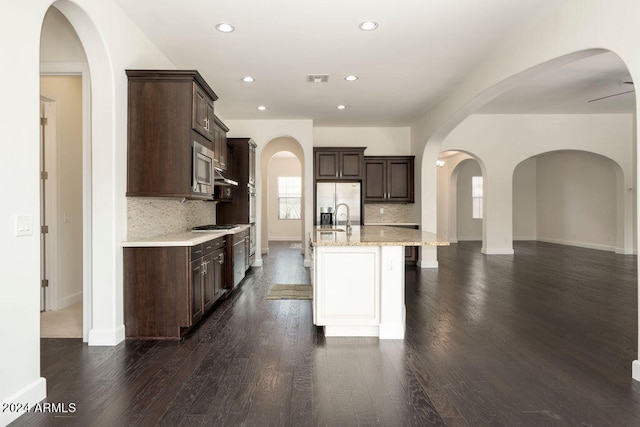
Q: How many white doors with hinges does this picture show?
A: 1